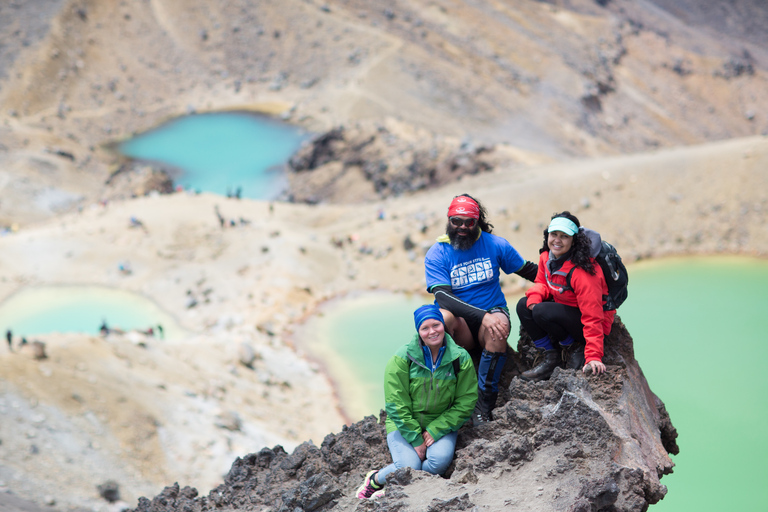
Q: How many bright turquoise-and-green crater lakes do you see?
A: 3